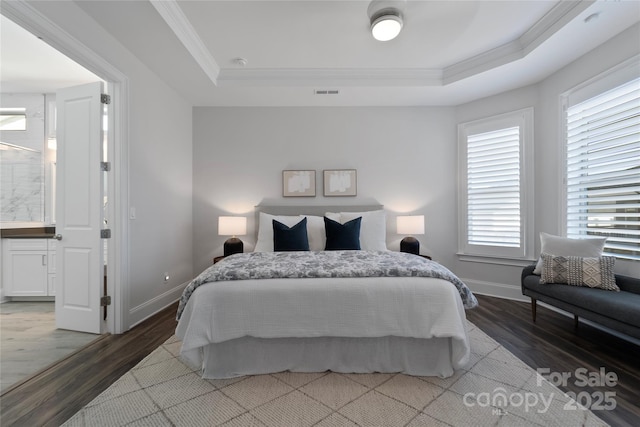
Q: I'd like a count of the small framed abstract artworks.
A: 2